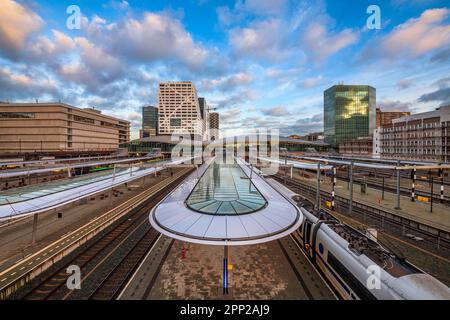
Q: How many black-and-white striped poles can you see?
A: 3